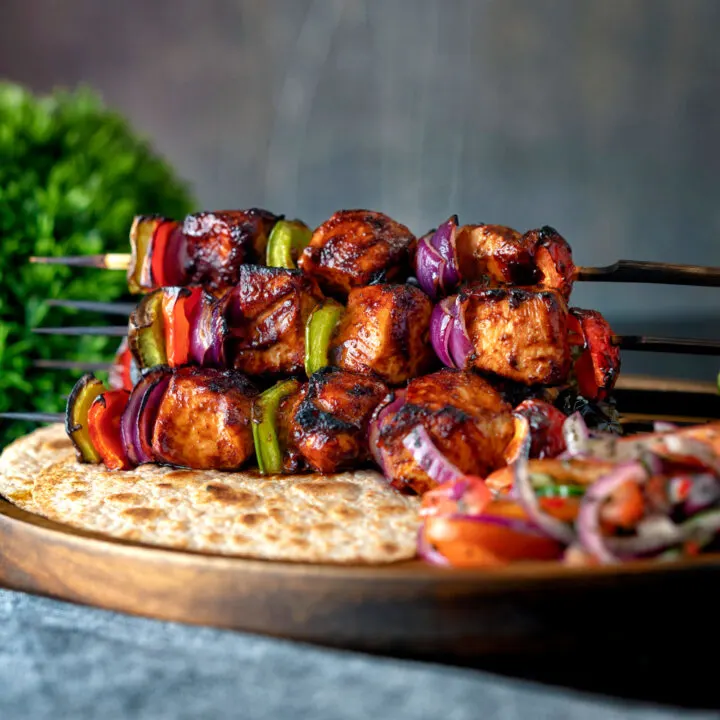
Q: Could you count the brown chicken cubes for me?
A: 9